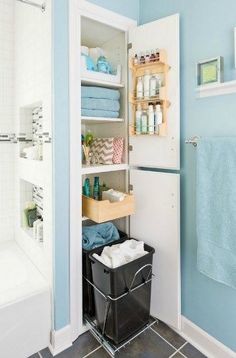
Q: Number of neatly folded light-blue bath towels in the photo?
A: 3